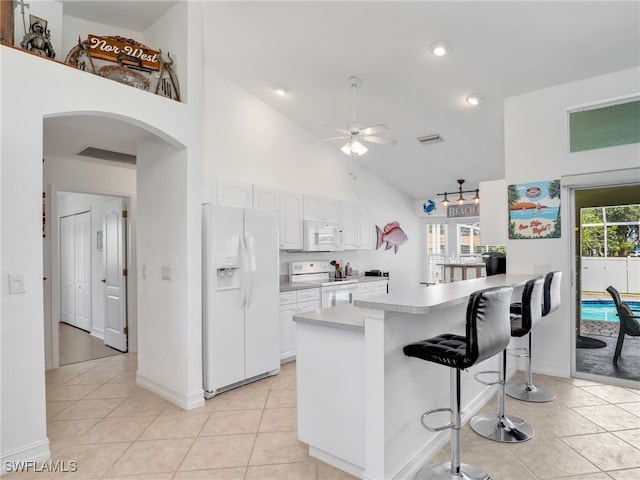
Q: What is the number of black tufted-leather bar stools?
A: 3